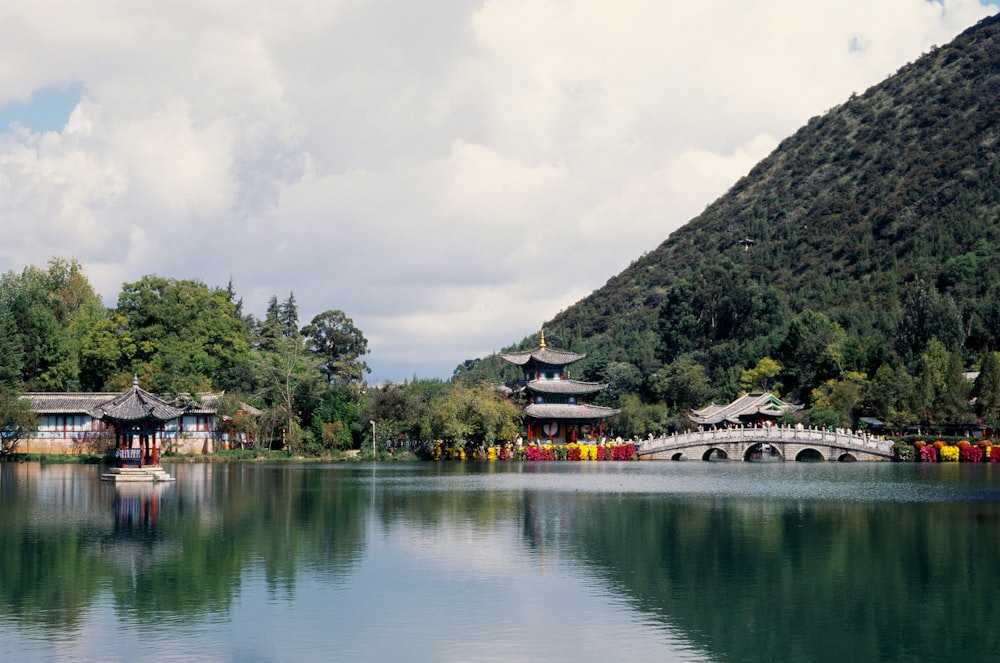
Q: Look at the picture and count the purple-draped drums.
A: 0